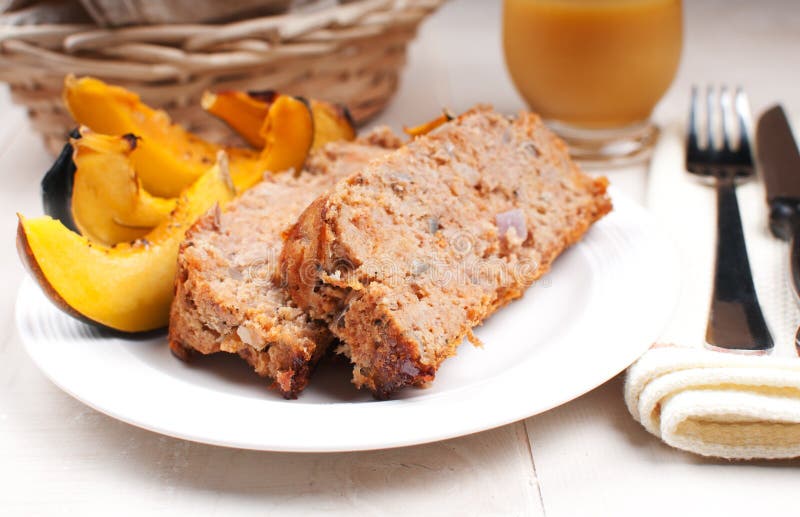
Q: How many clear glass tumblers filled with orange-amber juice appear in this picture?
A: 1